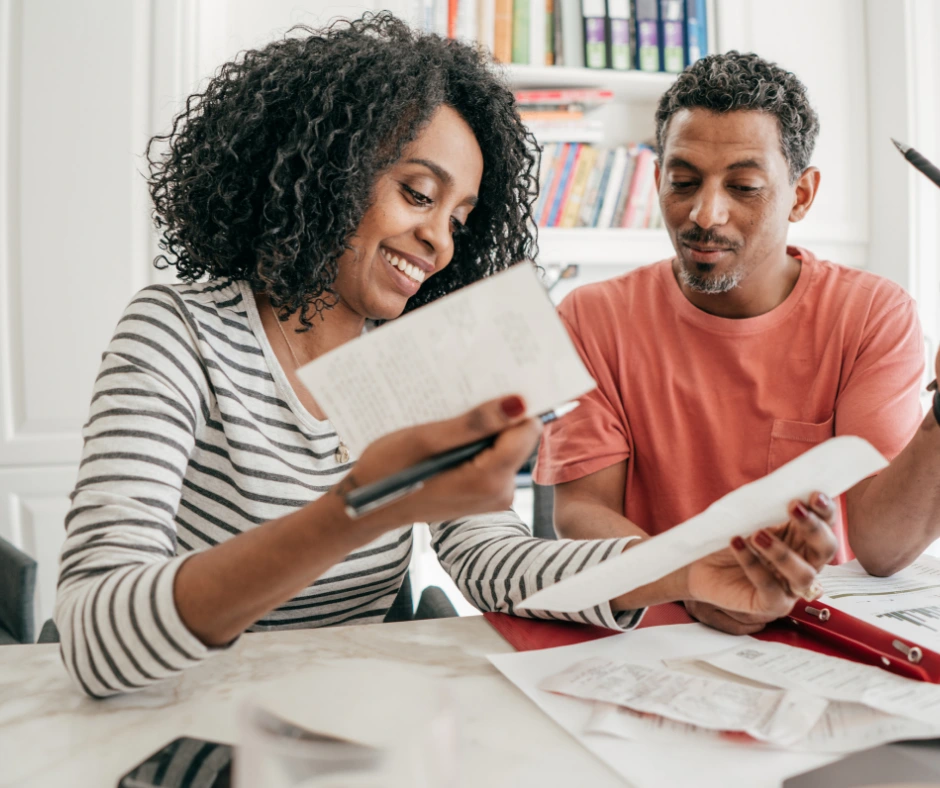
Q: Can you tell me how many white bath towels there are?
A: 0